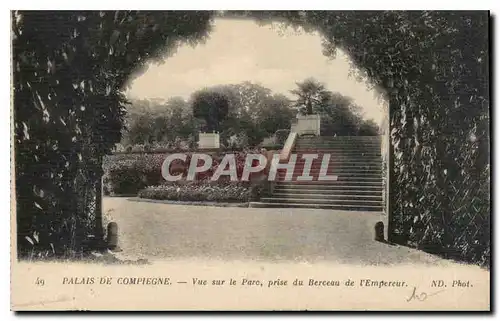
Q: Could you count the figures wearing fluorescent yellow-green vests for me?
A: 0